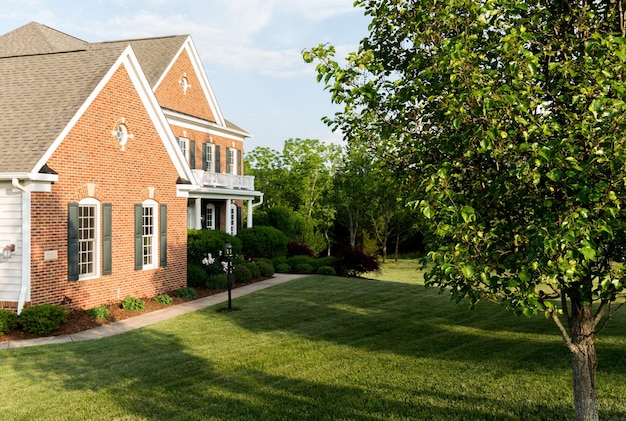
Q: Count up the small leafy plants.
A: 4